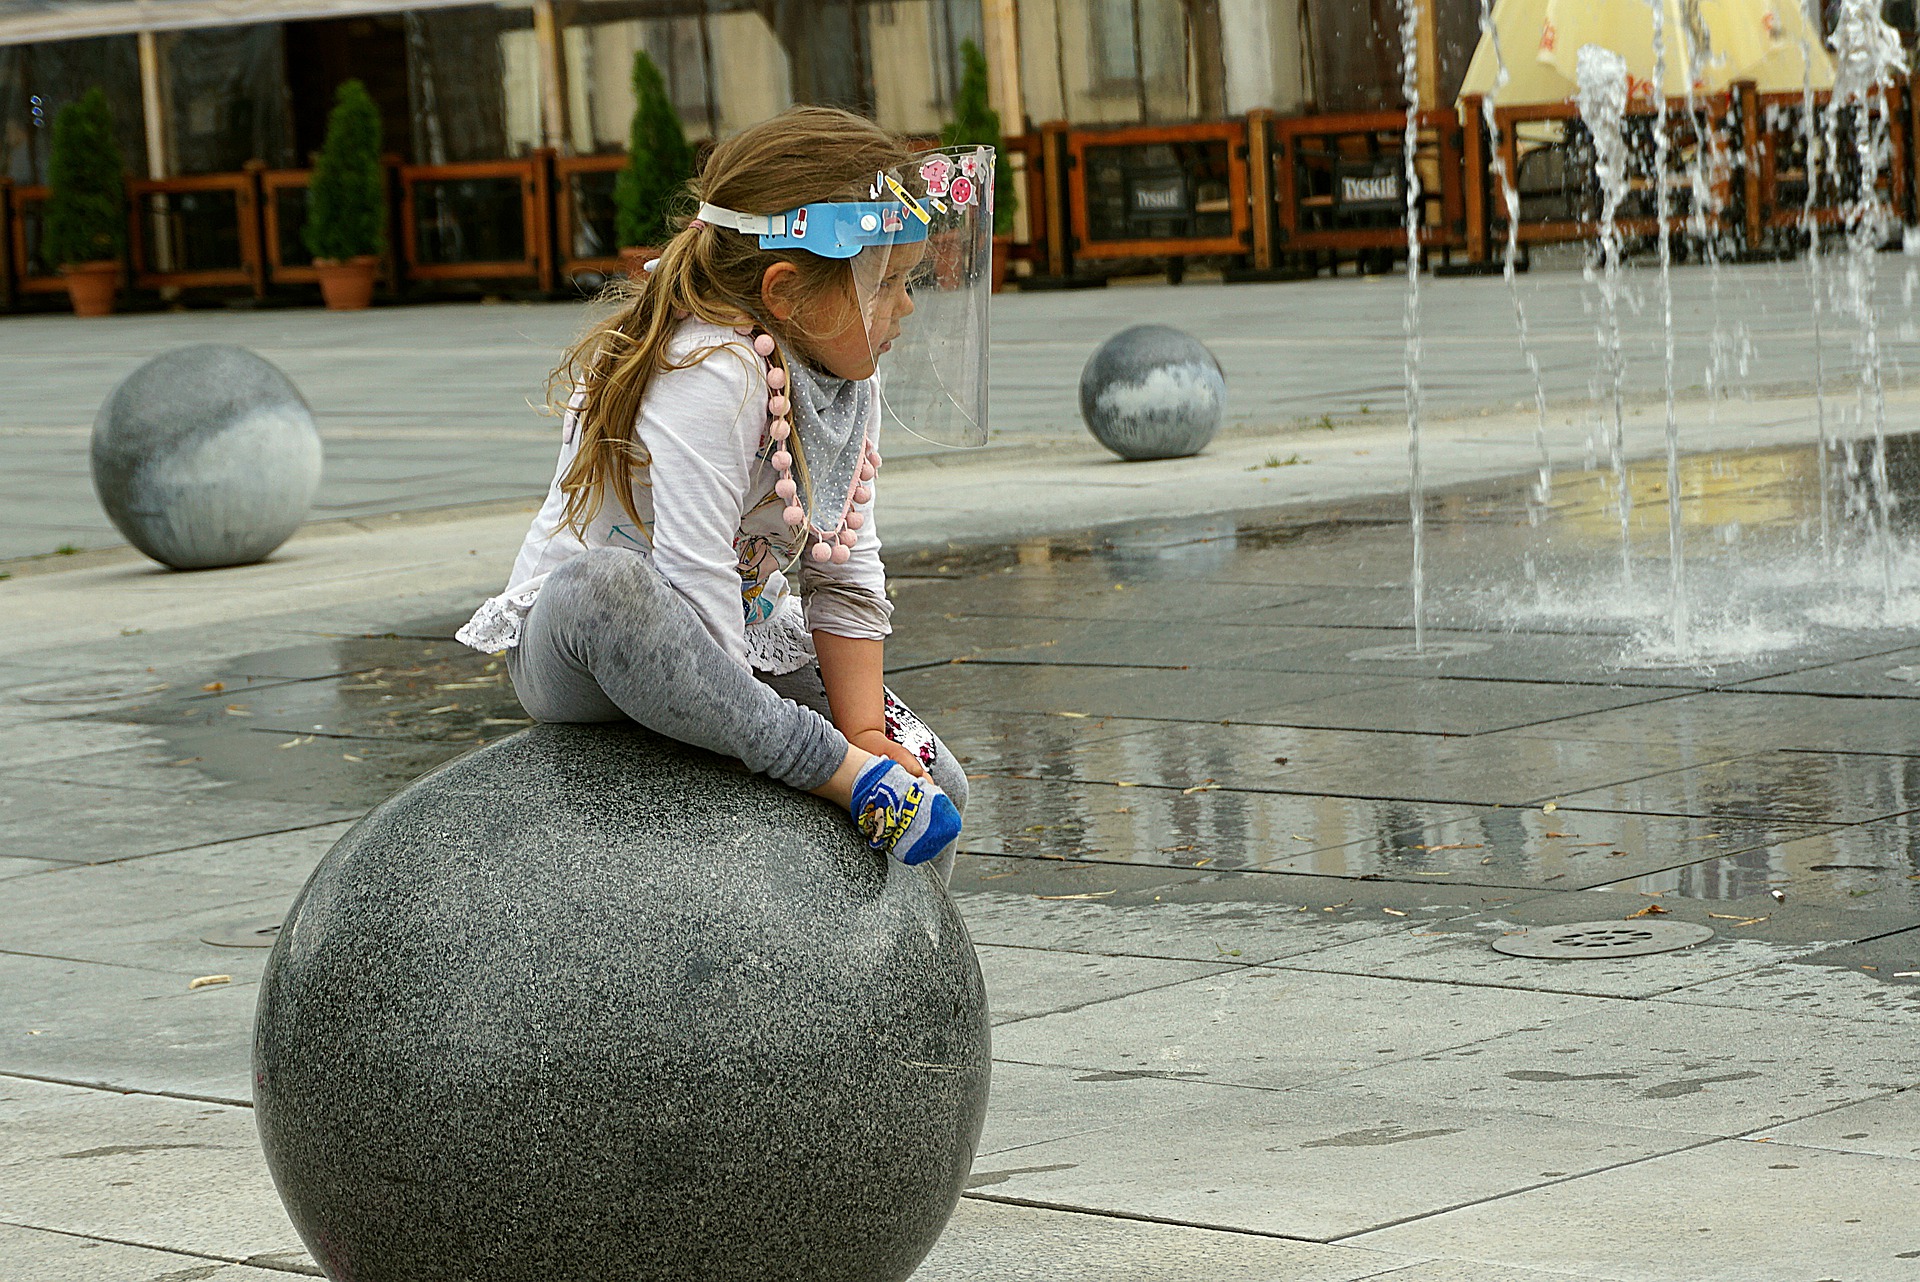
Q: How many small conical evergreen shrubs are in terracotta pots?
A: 4